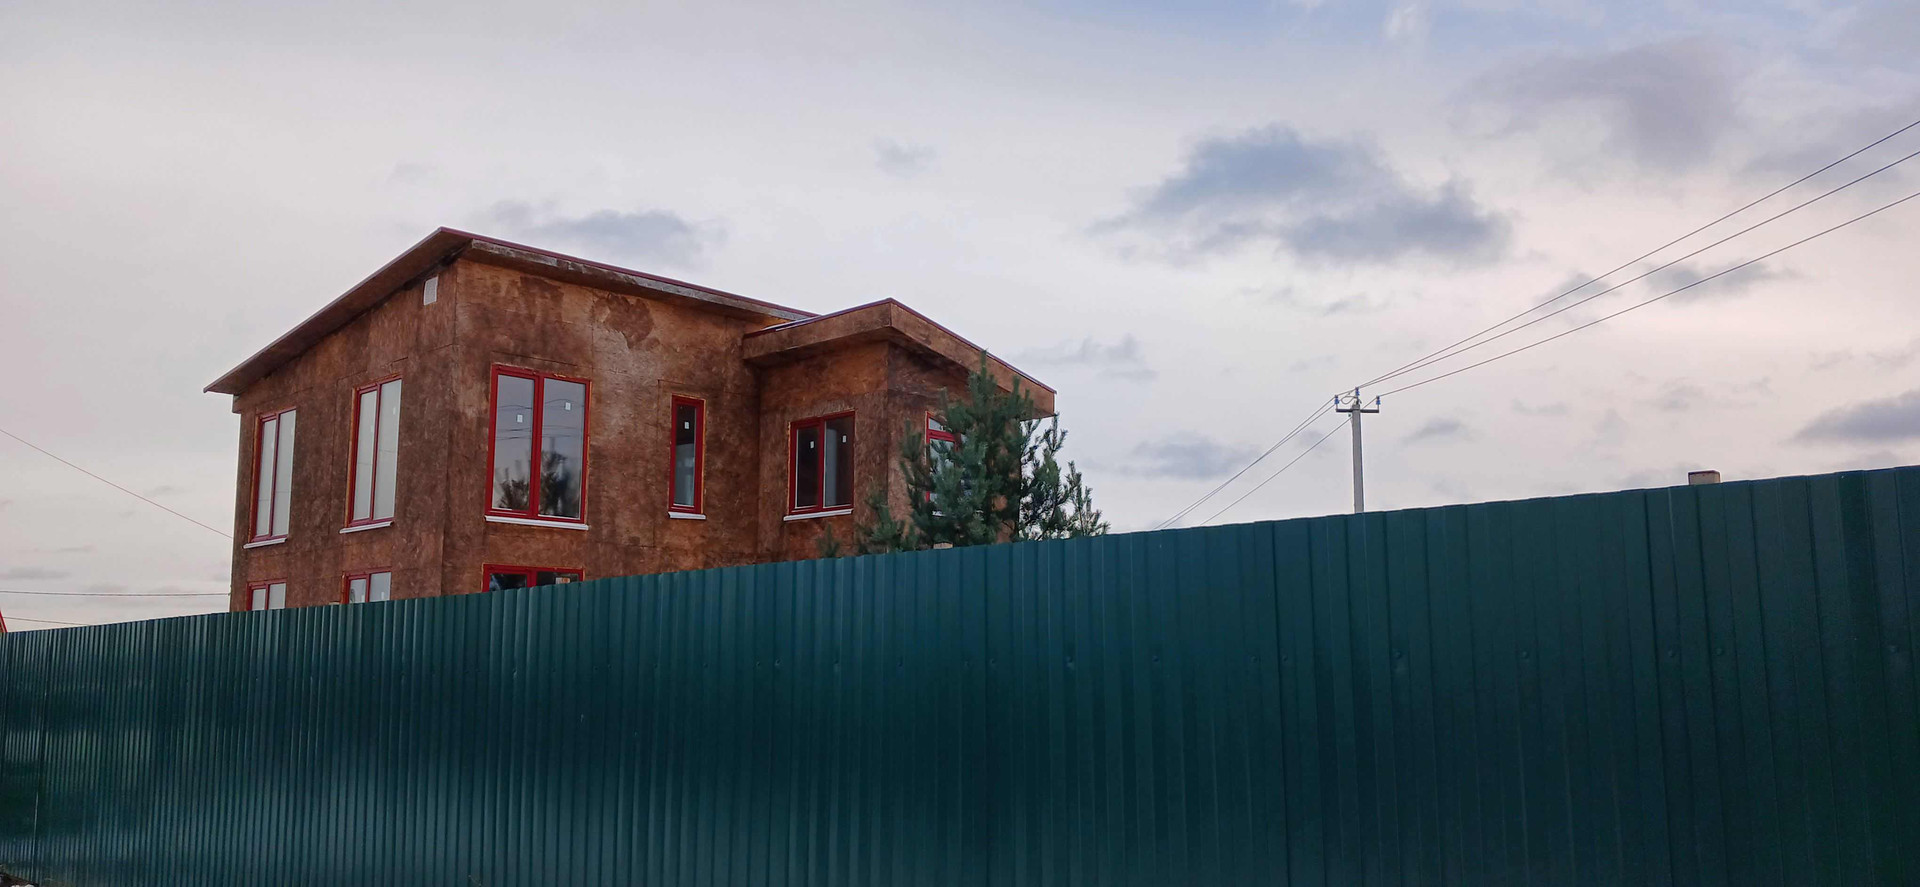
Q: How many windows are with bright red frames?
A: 9